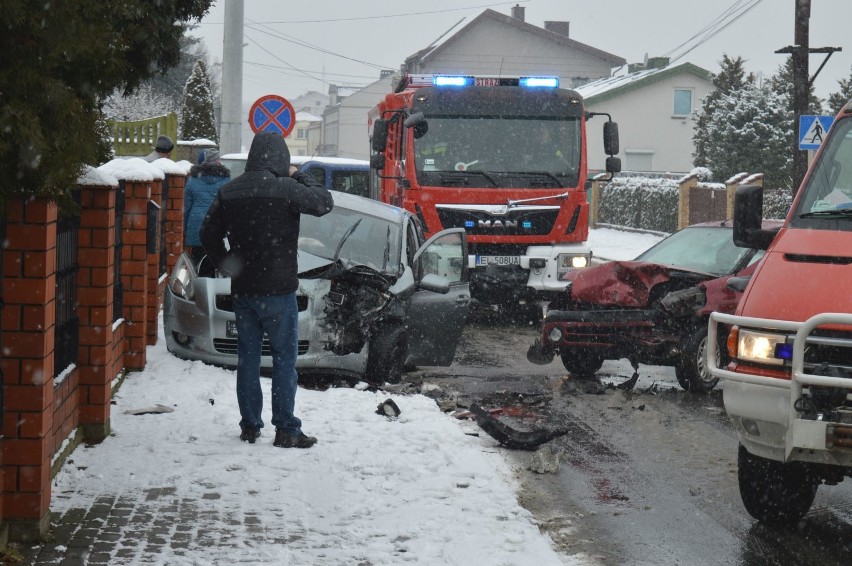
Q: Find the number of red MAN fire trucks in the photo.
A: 1